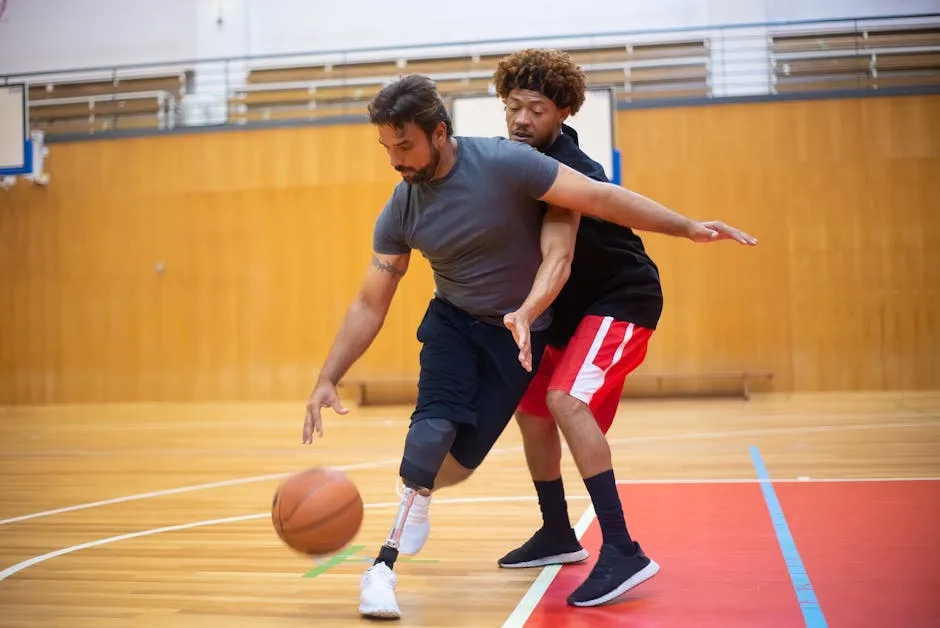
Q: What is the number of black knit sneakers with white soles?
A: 2